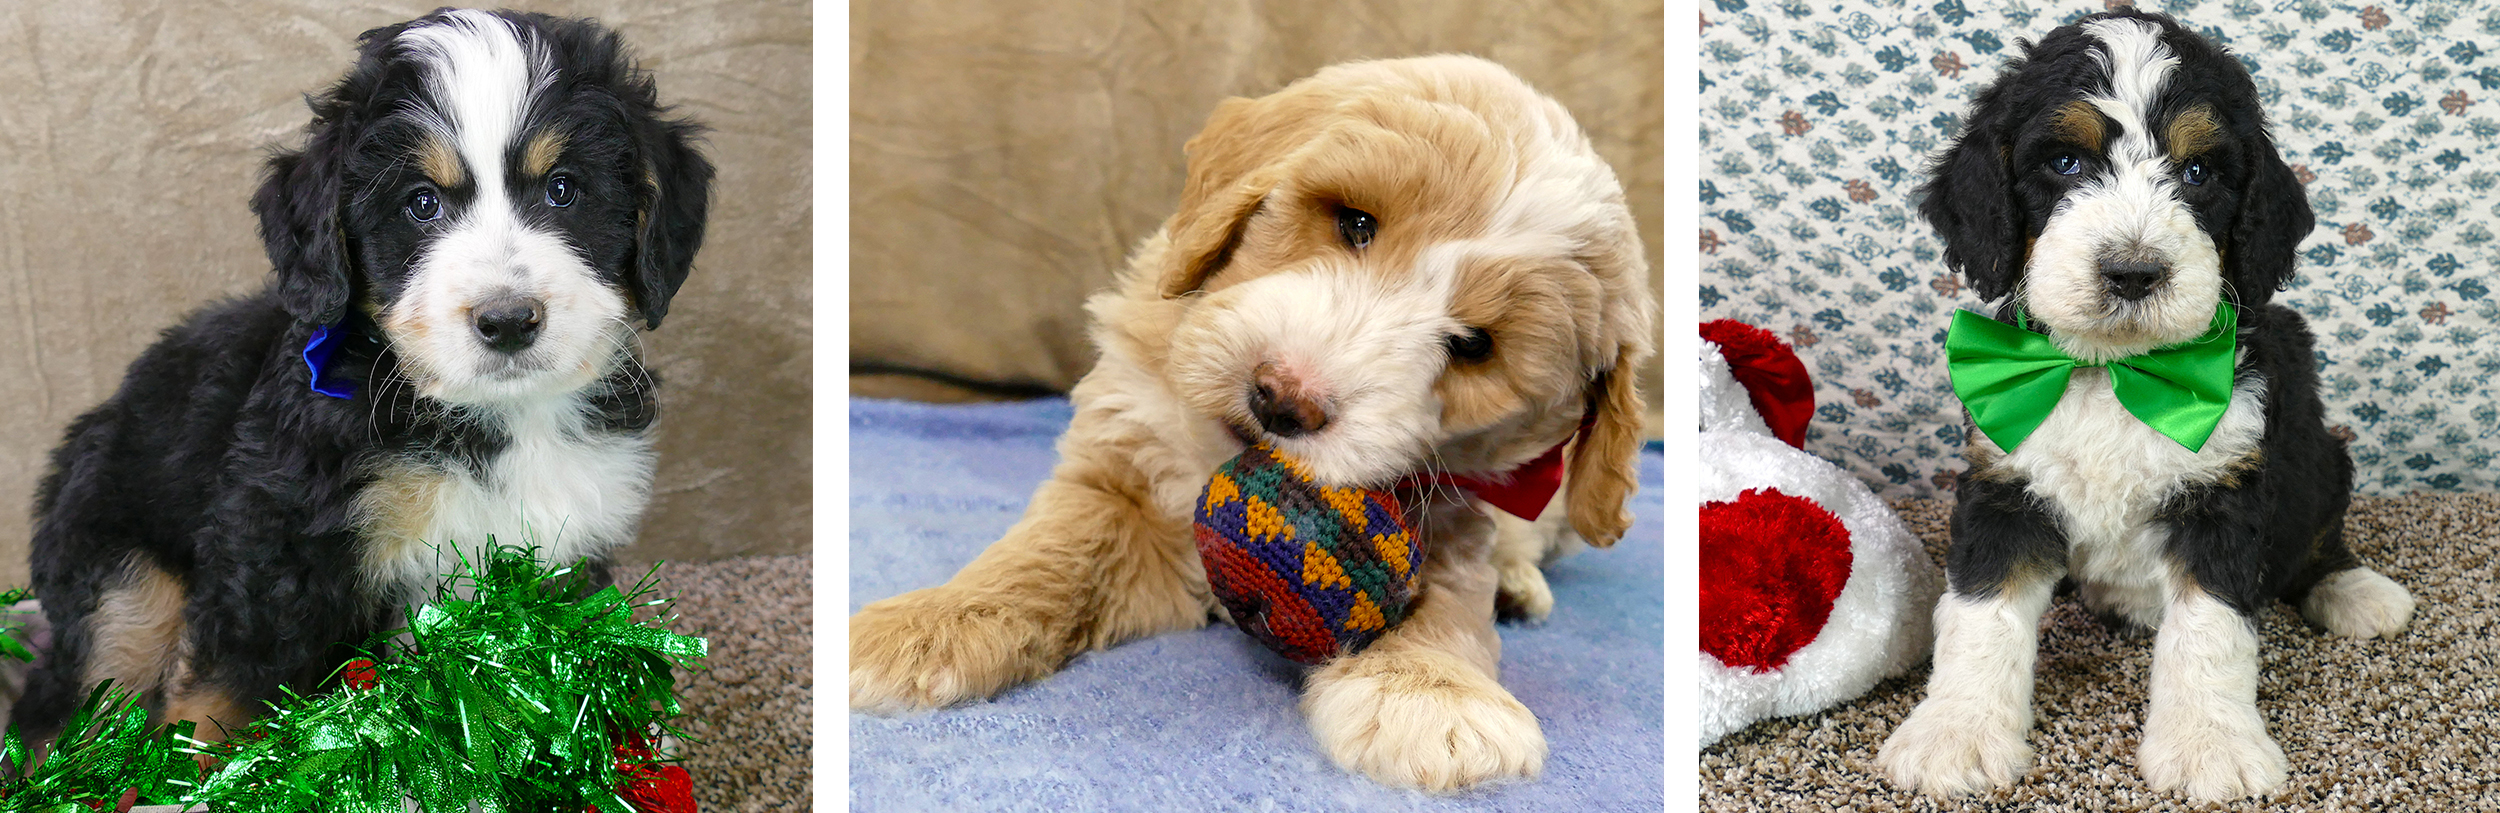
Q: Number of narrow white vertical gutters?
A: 2